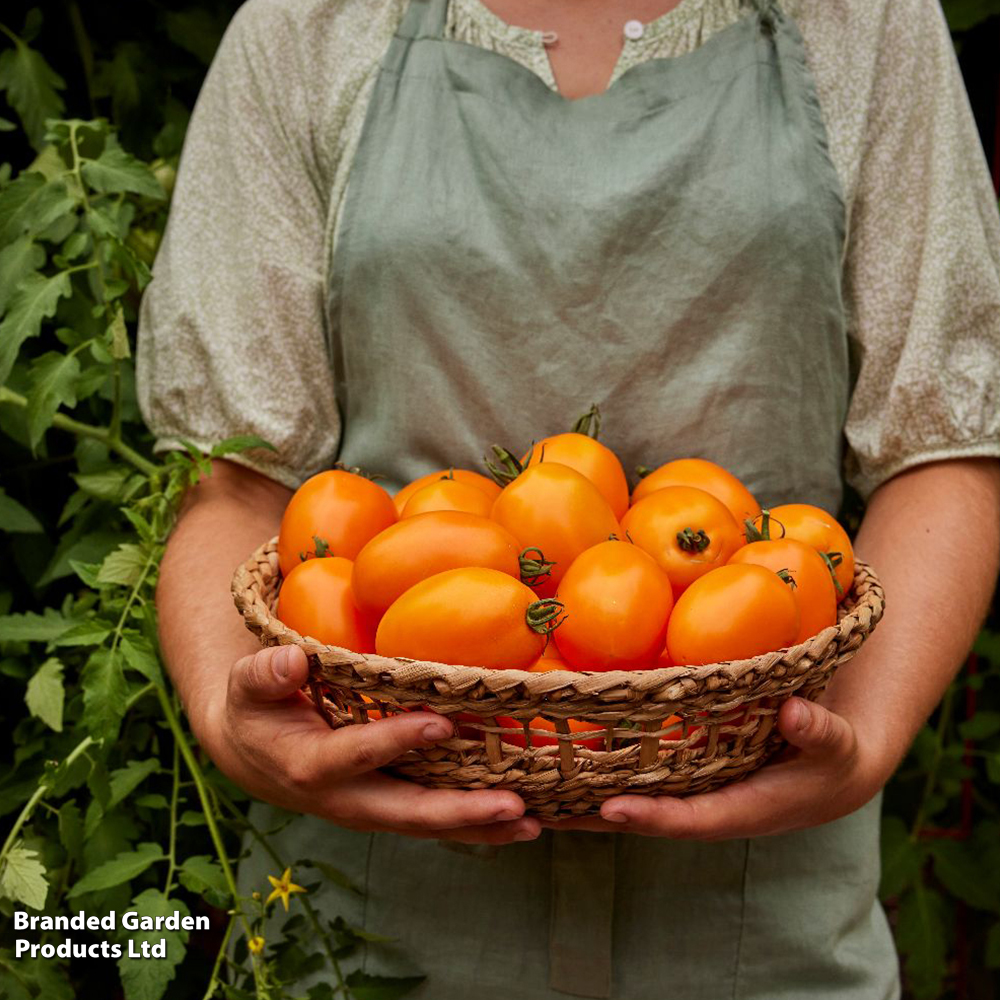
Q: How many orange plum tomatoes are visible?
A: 14